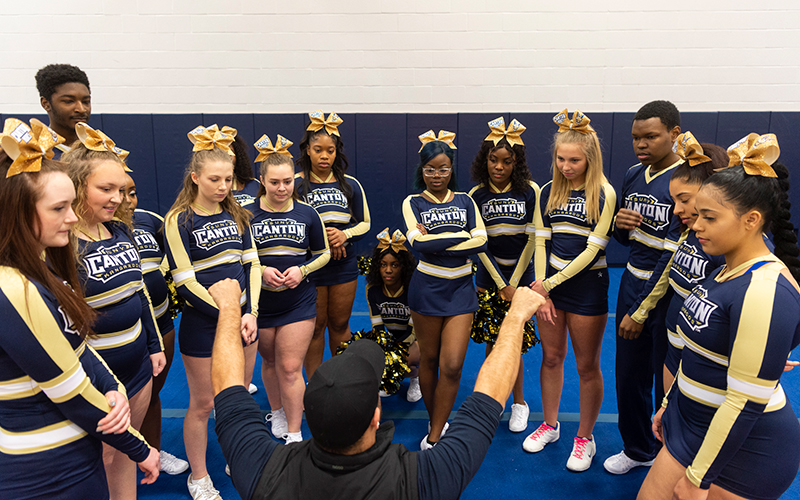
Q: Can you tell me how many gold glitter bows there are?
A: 13